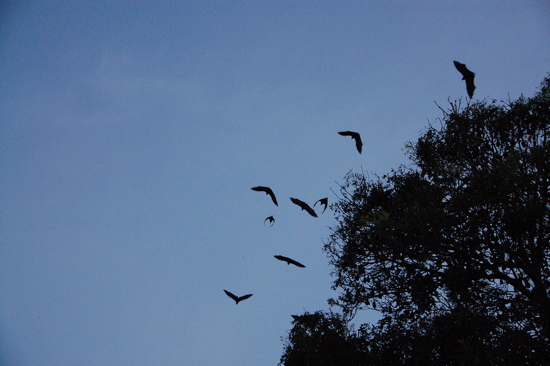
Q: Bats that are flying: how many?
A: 8